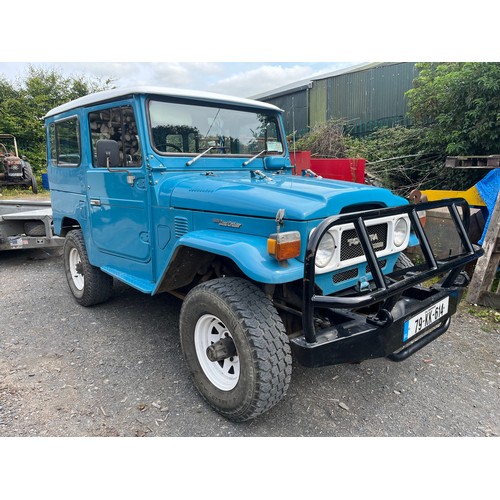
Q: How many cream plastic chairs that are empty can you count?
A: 0